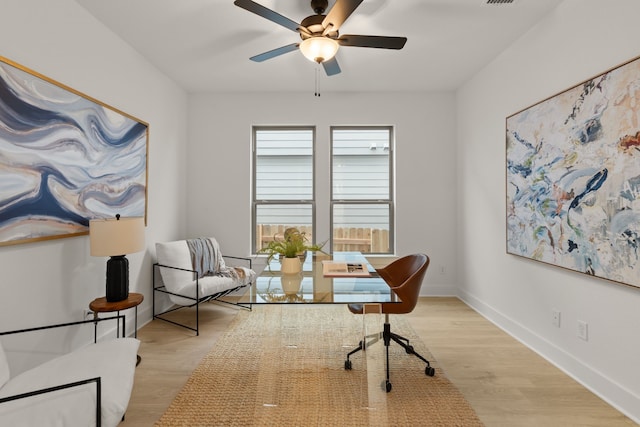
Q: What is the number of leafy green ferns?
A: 1